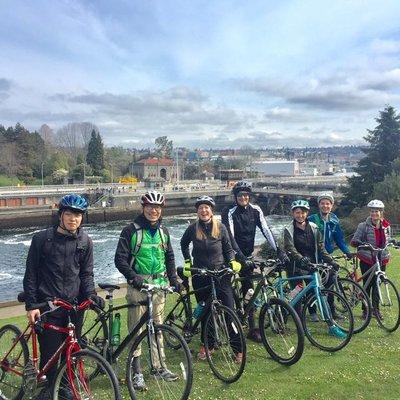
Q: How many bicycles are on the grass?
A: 7